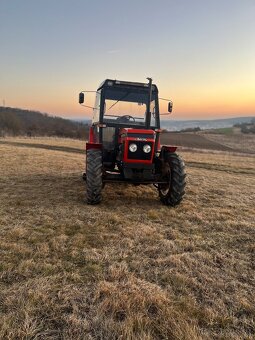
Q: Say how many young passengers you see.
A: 0